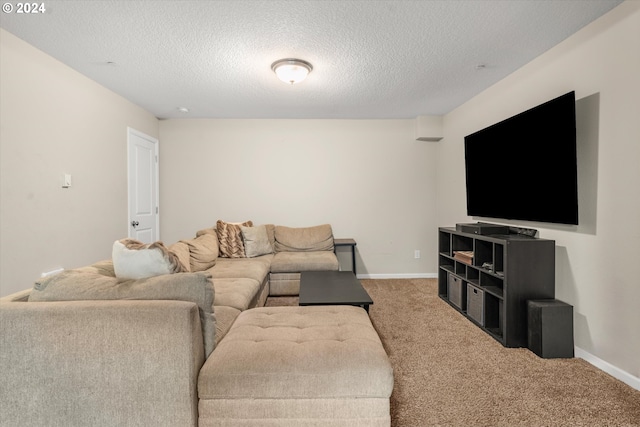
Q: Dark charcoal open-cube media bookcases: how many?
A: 1